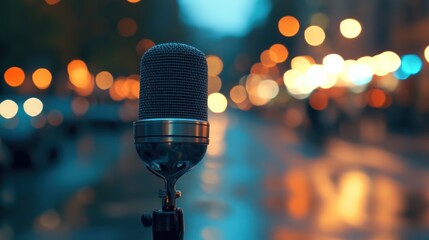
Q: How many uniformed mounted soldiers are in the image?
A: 0